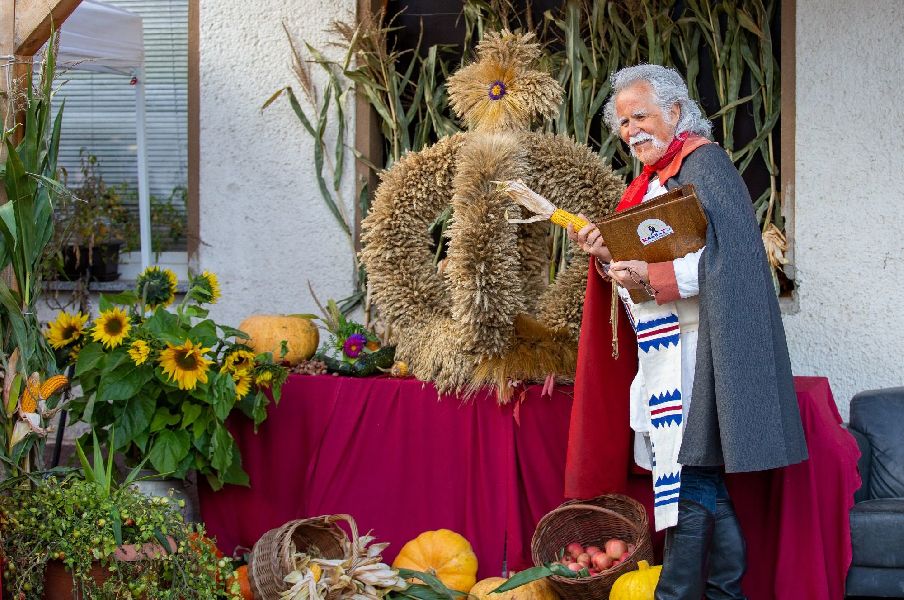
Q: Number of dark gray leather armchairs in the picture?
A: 1